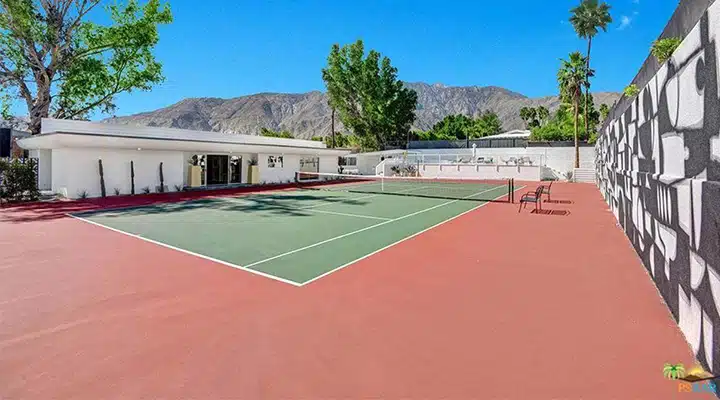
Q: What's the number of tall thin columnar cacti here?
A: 3